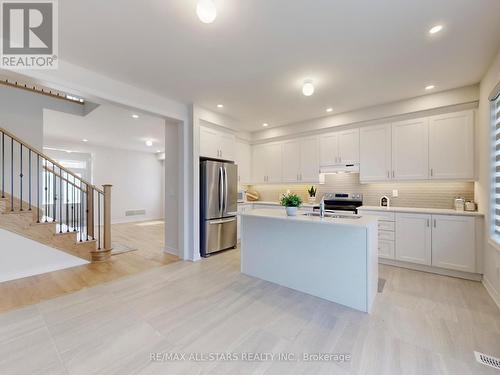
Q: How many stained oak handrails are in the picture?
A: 2